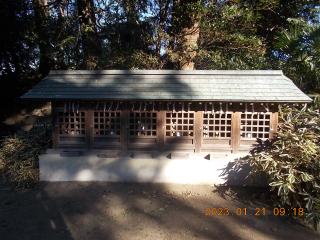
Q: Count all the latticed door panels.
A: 6